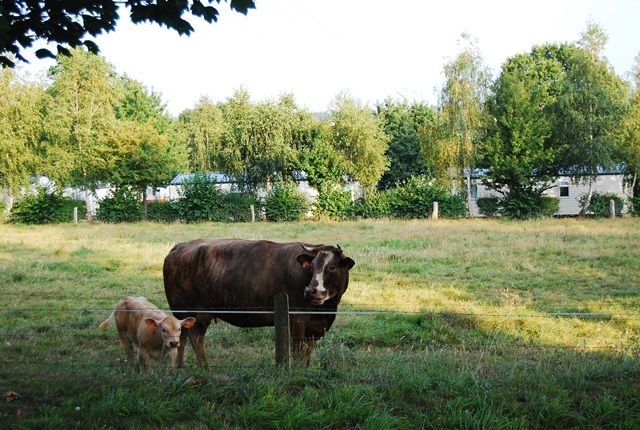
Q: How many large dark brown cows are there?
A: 1